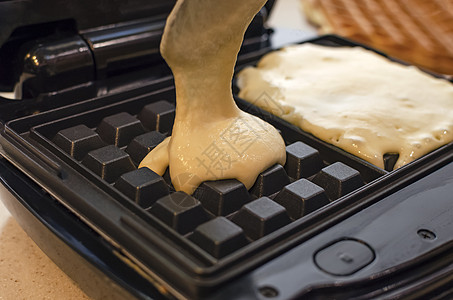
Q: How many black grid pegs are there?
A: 14